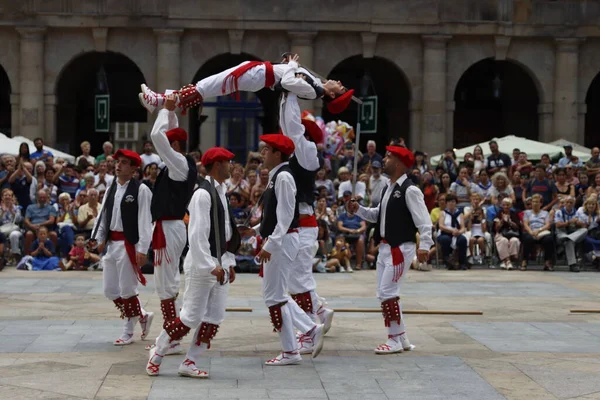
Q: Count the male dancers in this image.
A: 7